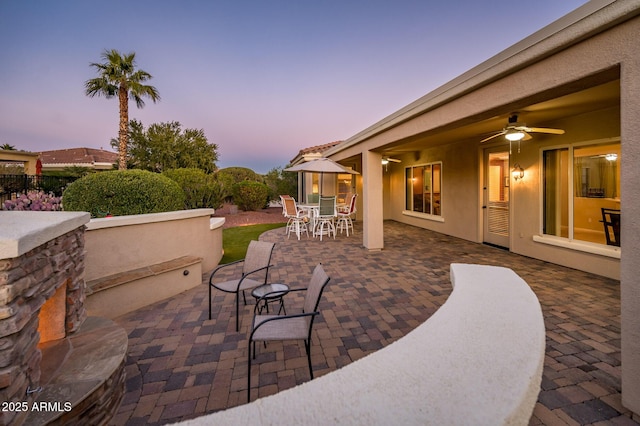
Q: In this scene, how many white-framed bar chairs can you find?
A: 6